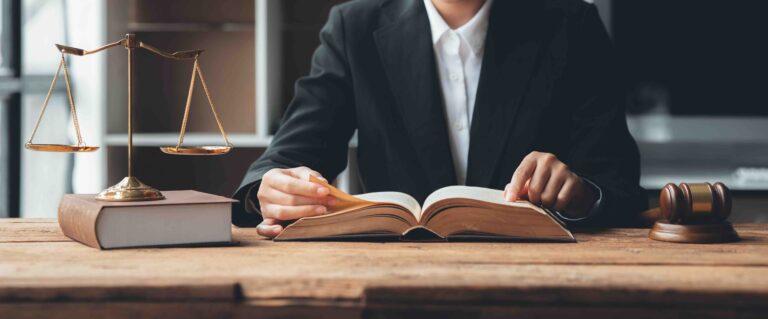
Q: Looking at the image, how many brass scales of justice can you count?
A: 1